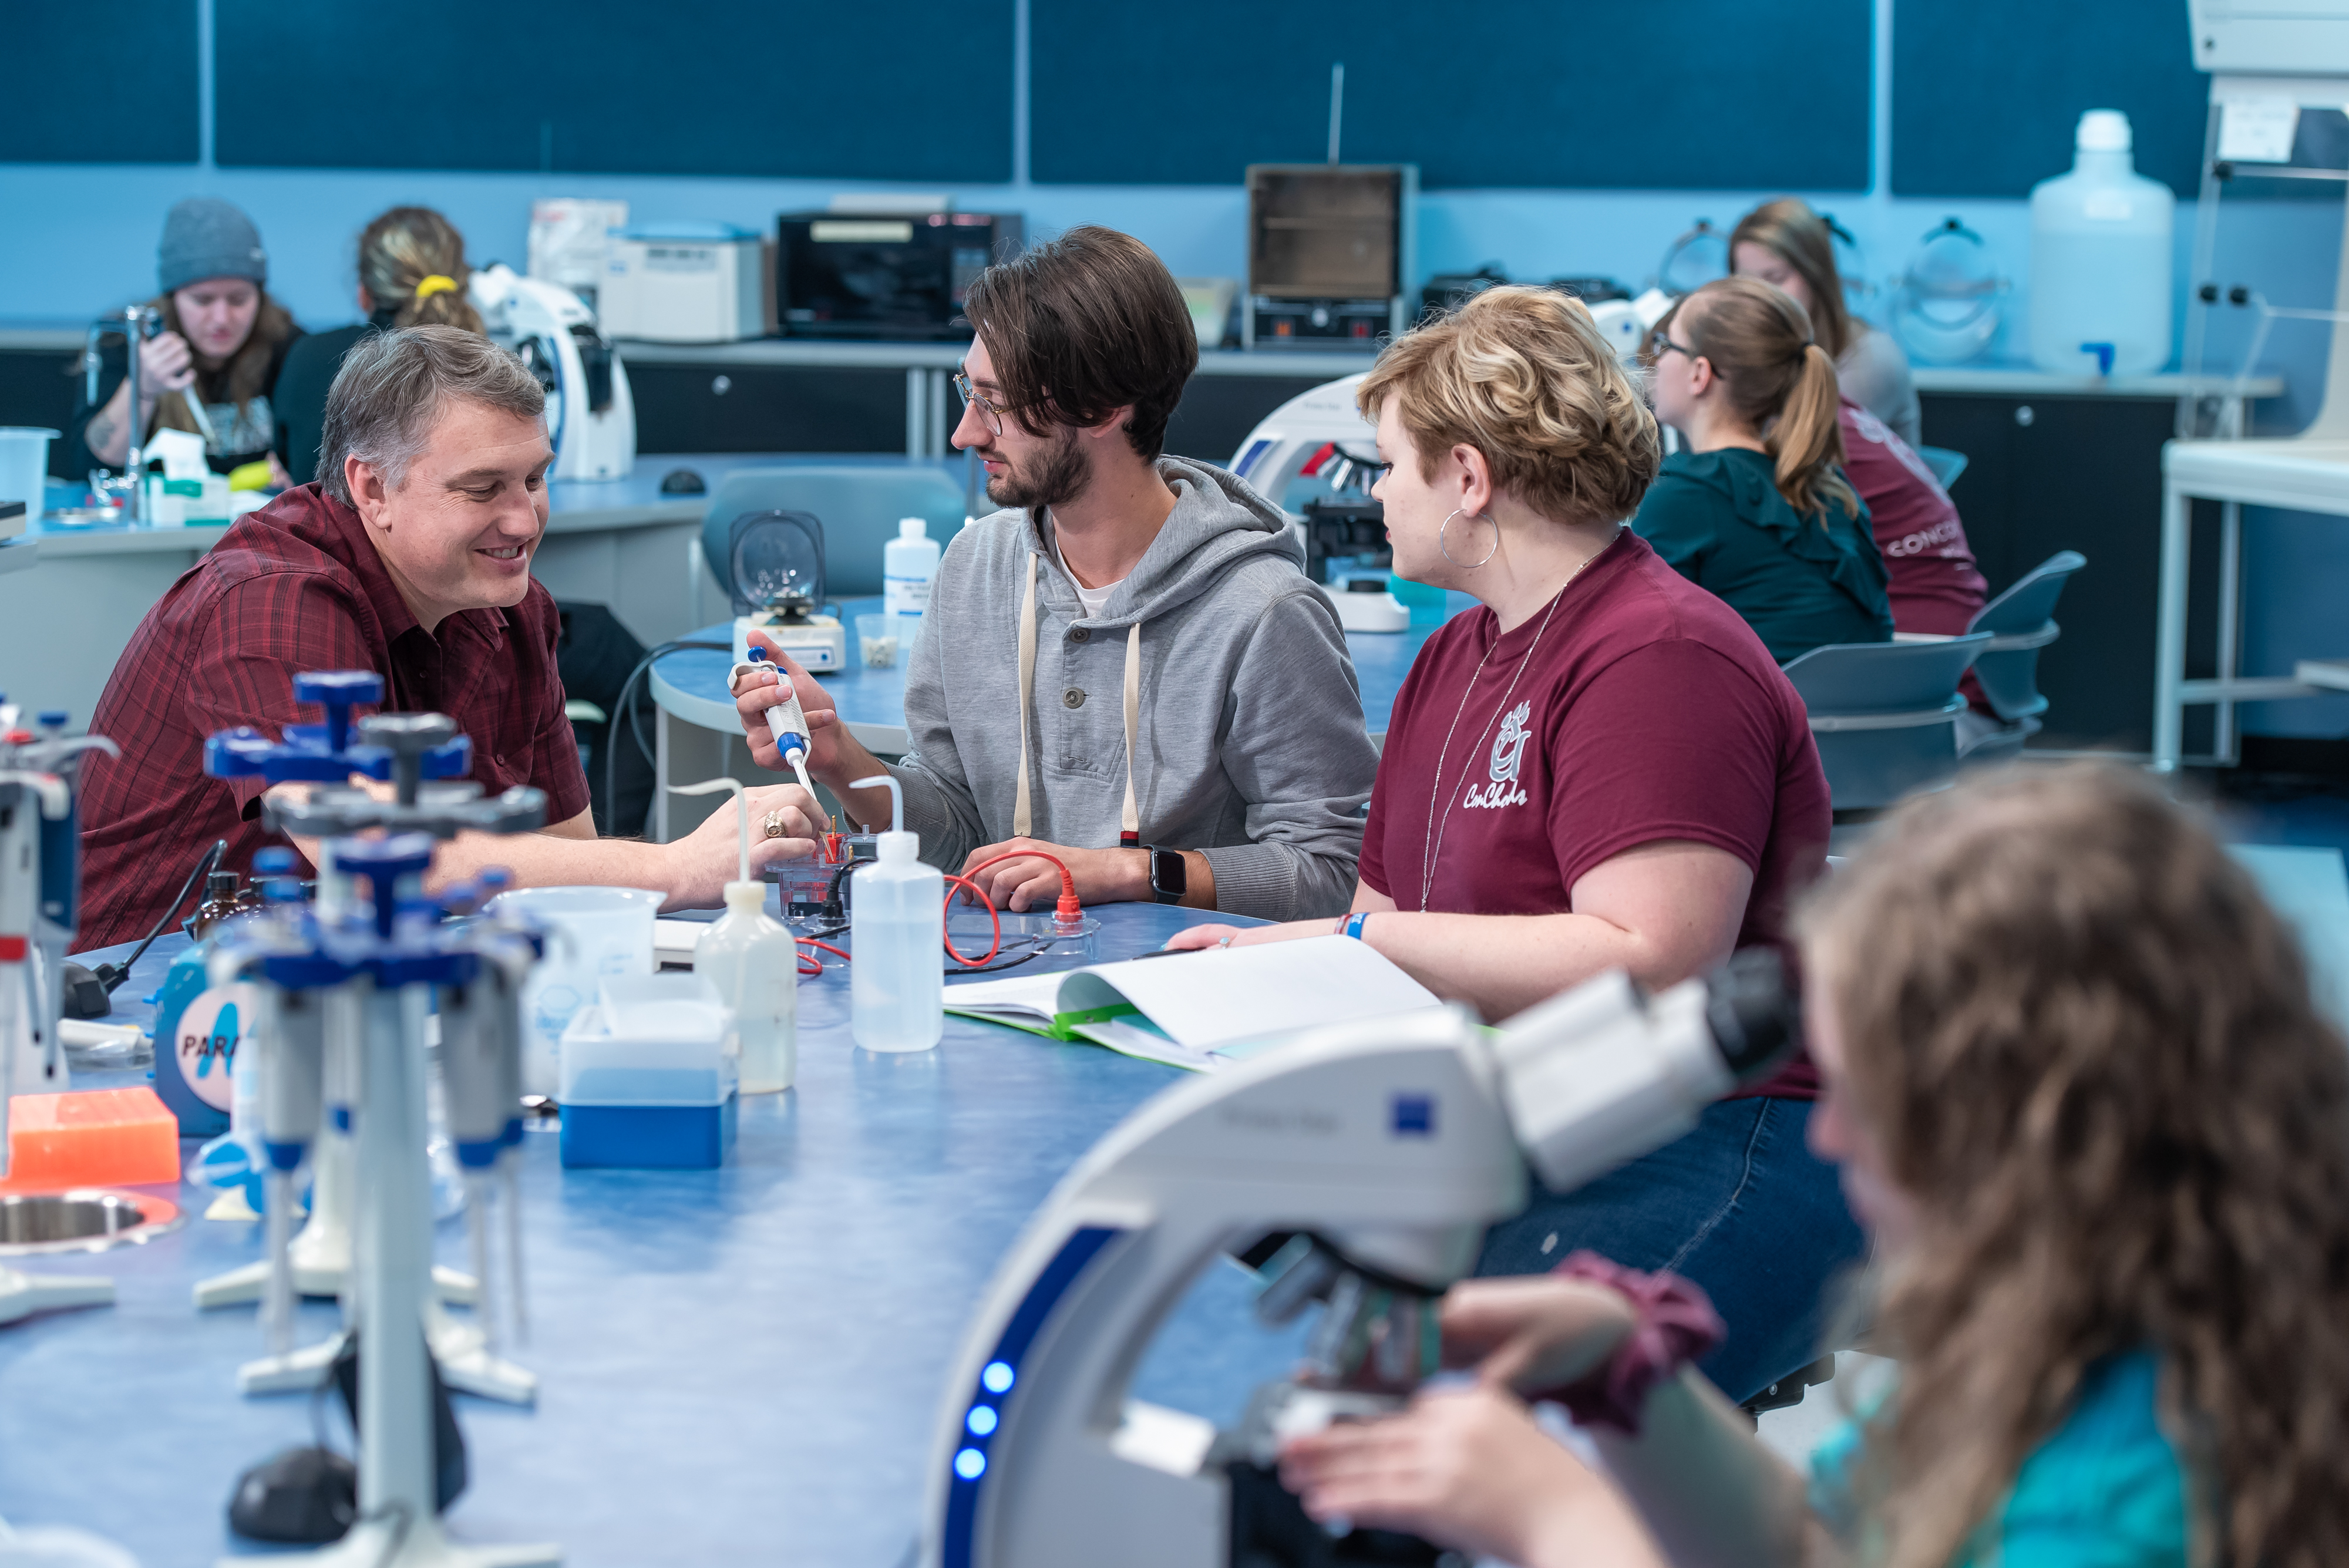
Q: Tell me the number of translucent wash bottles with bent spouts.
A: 2